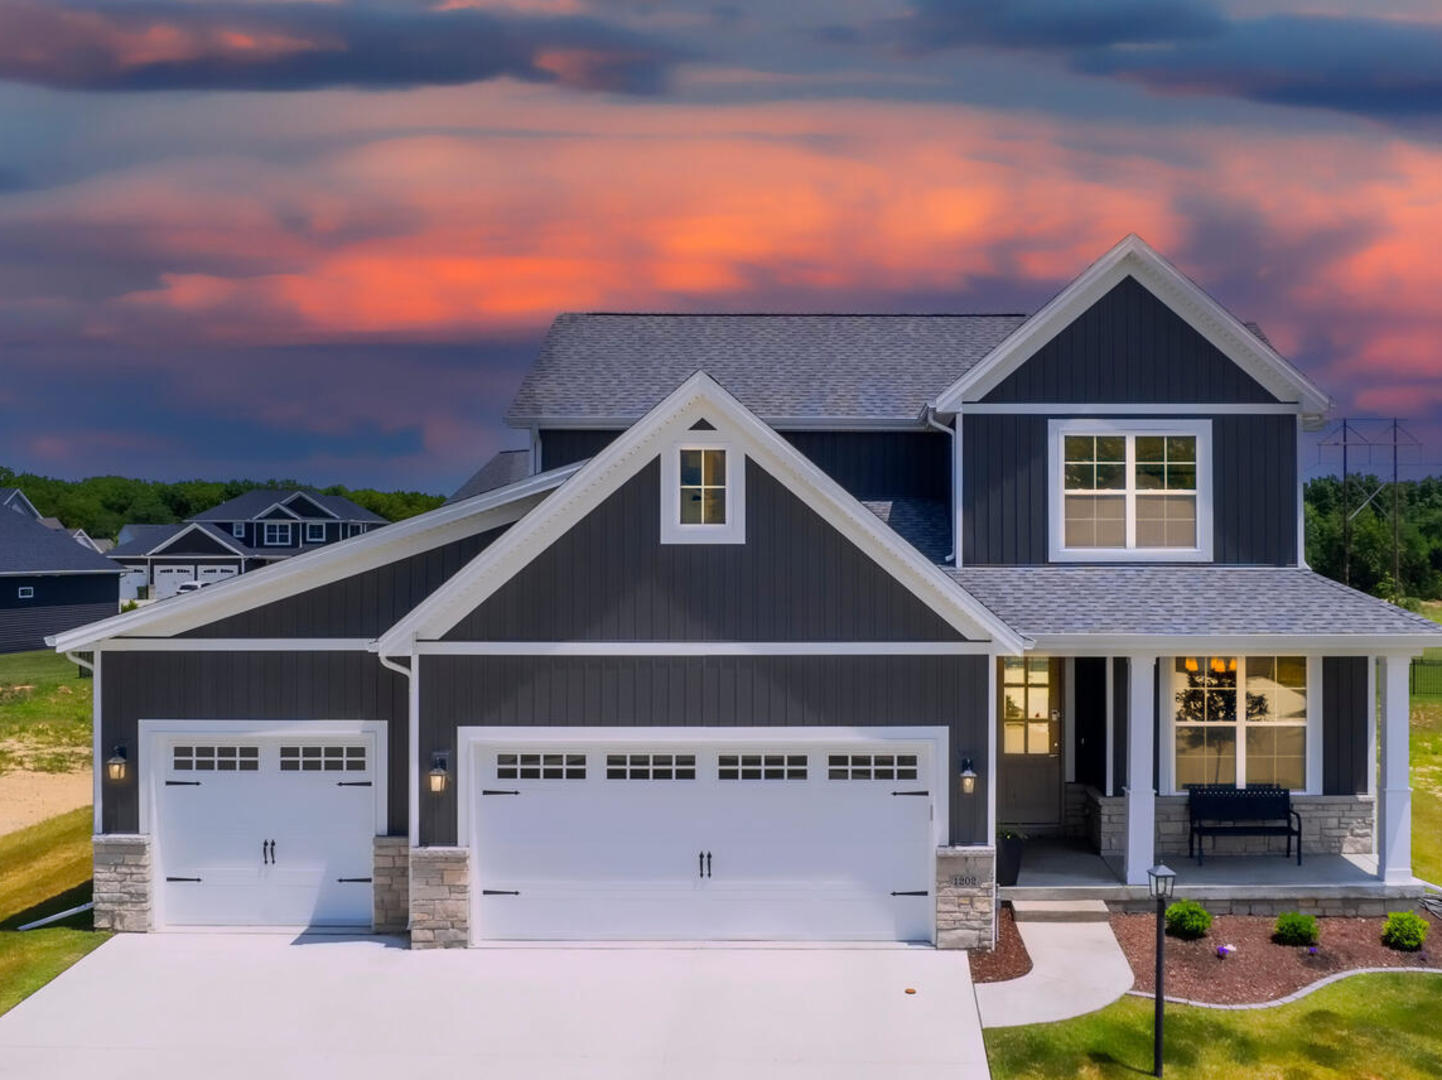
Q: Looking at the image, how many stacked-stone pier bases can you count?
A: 4